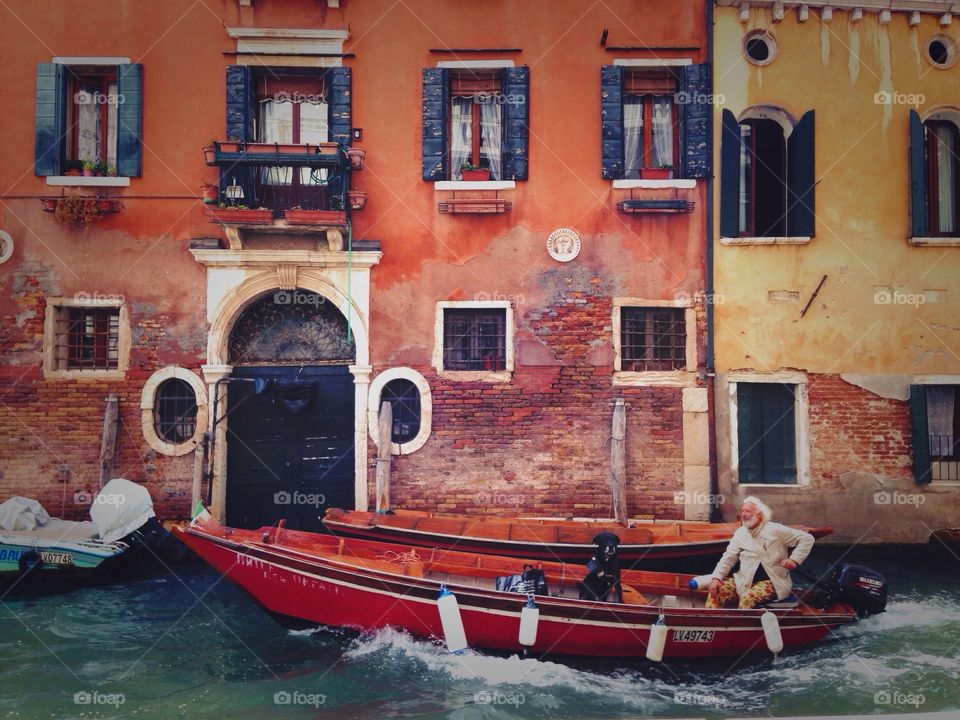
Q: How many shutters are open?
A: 12